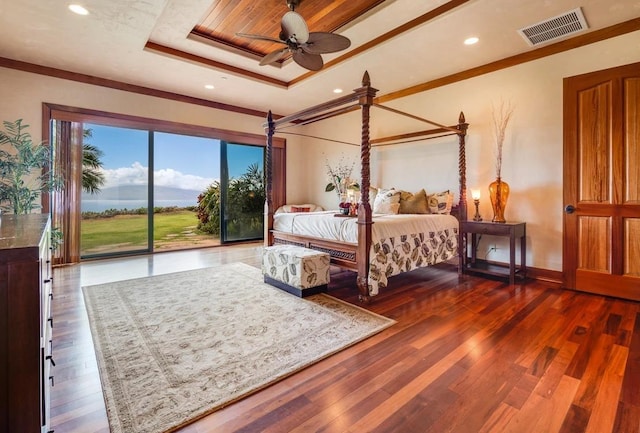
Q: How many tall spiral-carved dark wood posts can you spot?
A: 3